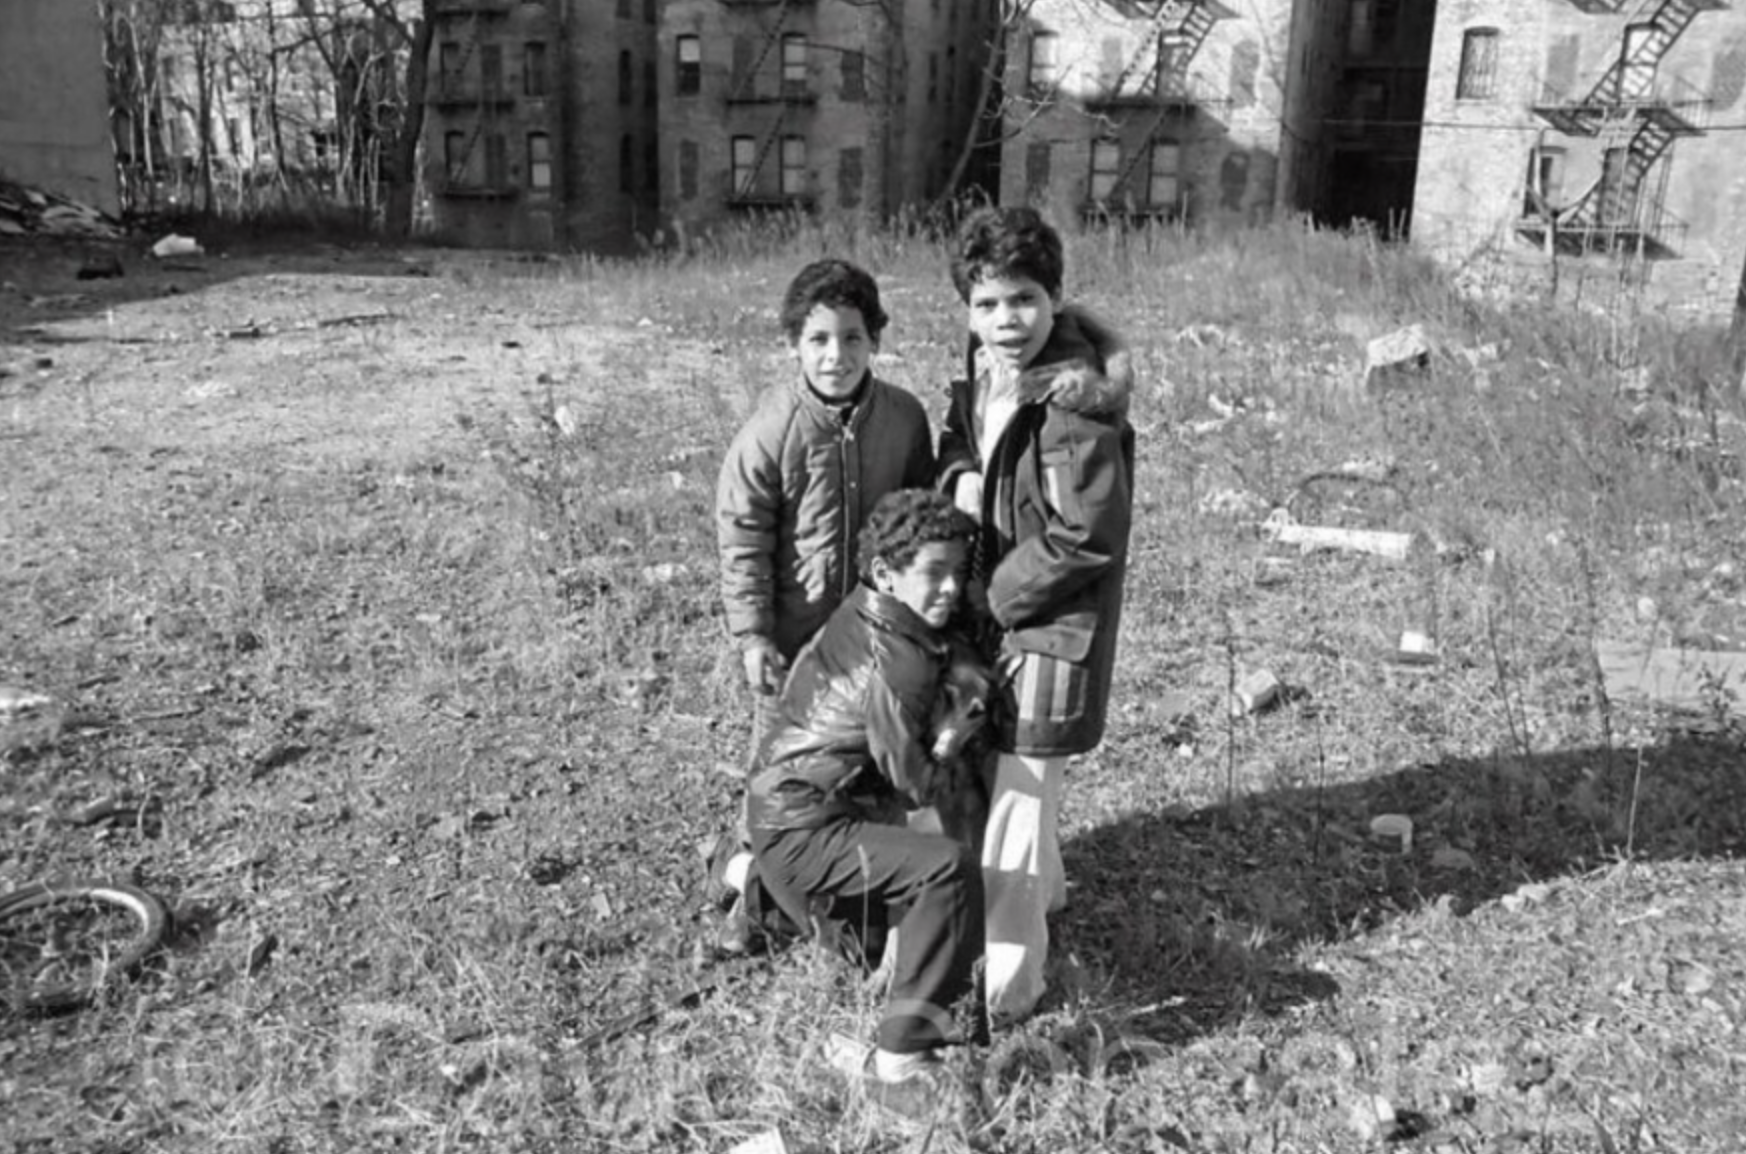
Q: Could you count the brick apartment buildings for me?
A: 4